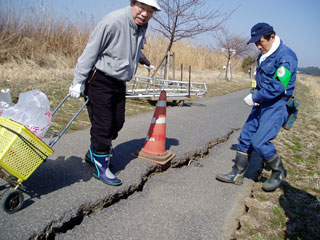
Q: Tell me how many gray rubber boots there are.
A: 2